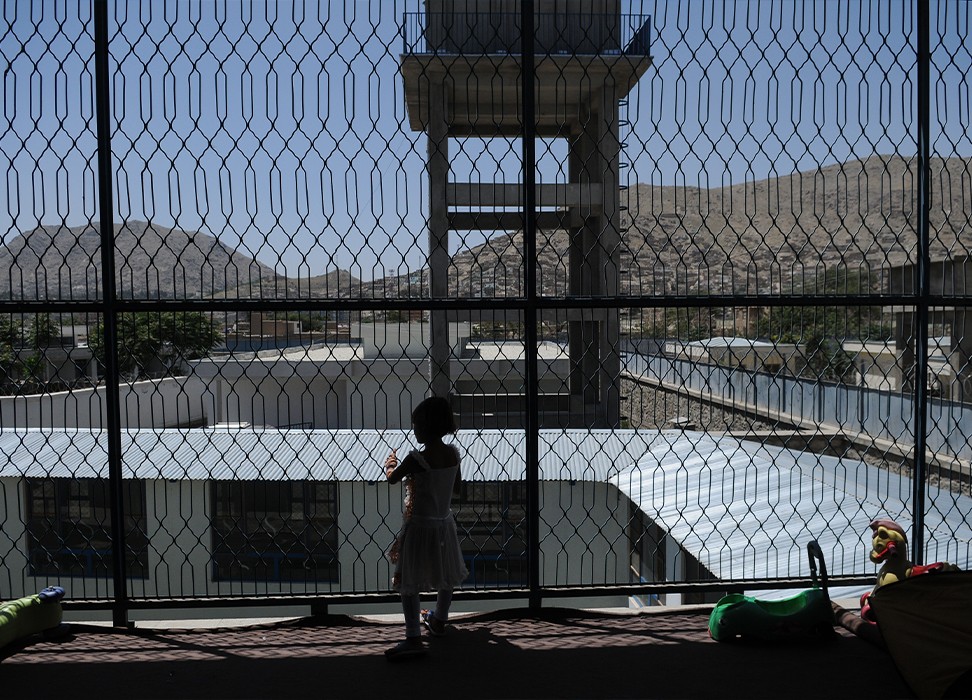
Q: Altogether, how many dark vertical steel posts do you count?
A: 3